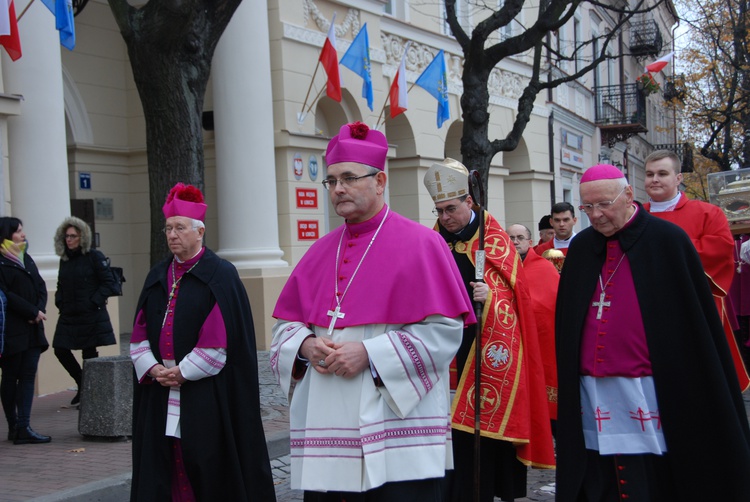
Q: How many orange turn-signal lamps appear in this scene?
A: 0